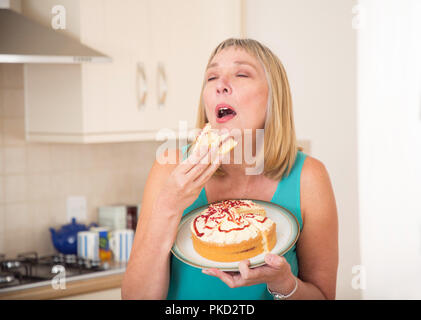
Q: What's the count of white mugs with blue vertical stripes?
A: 2